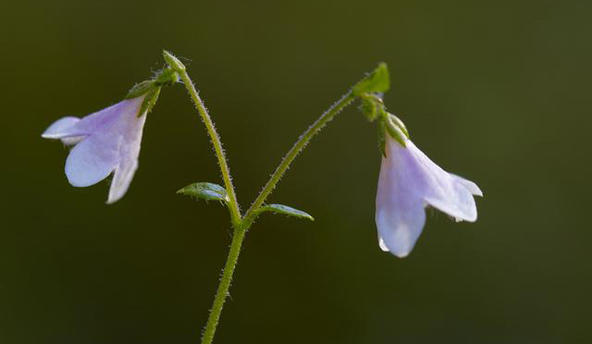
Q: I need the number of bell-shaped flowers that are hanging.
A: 2